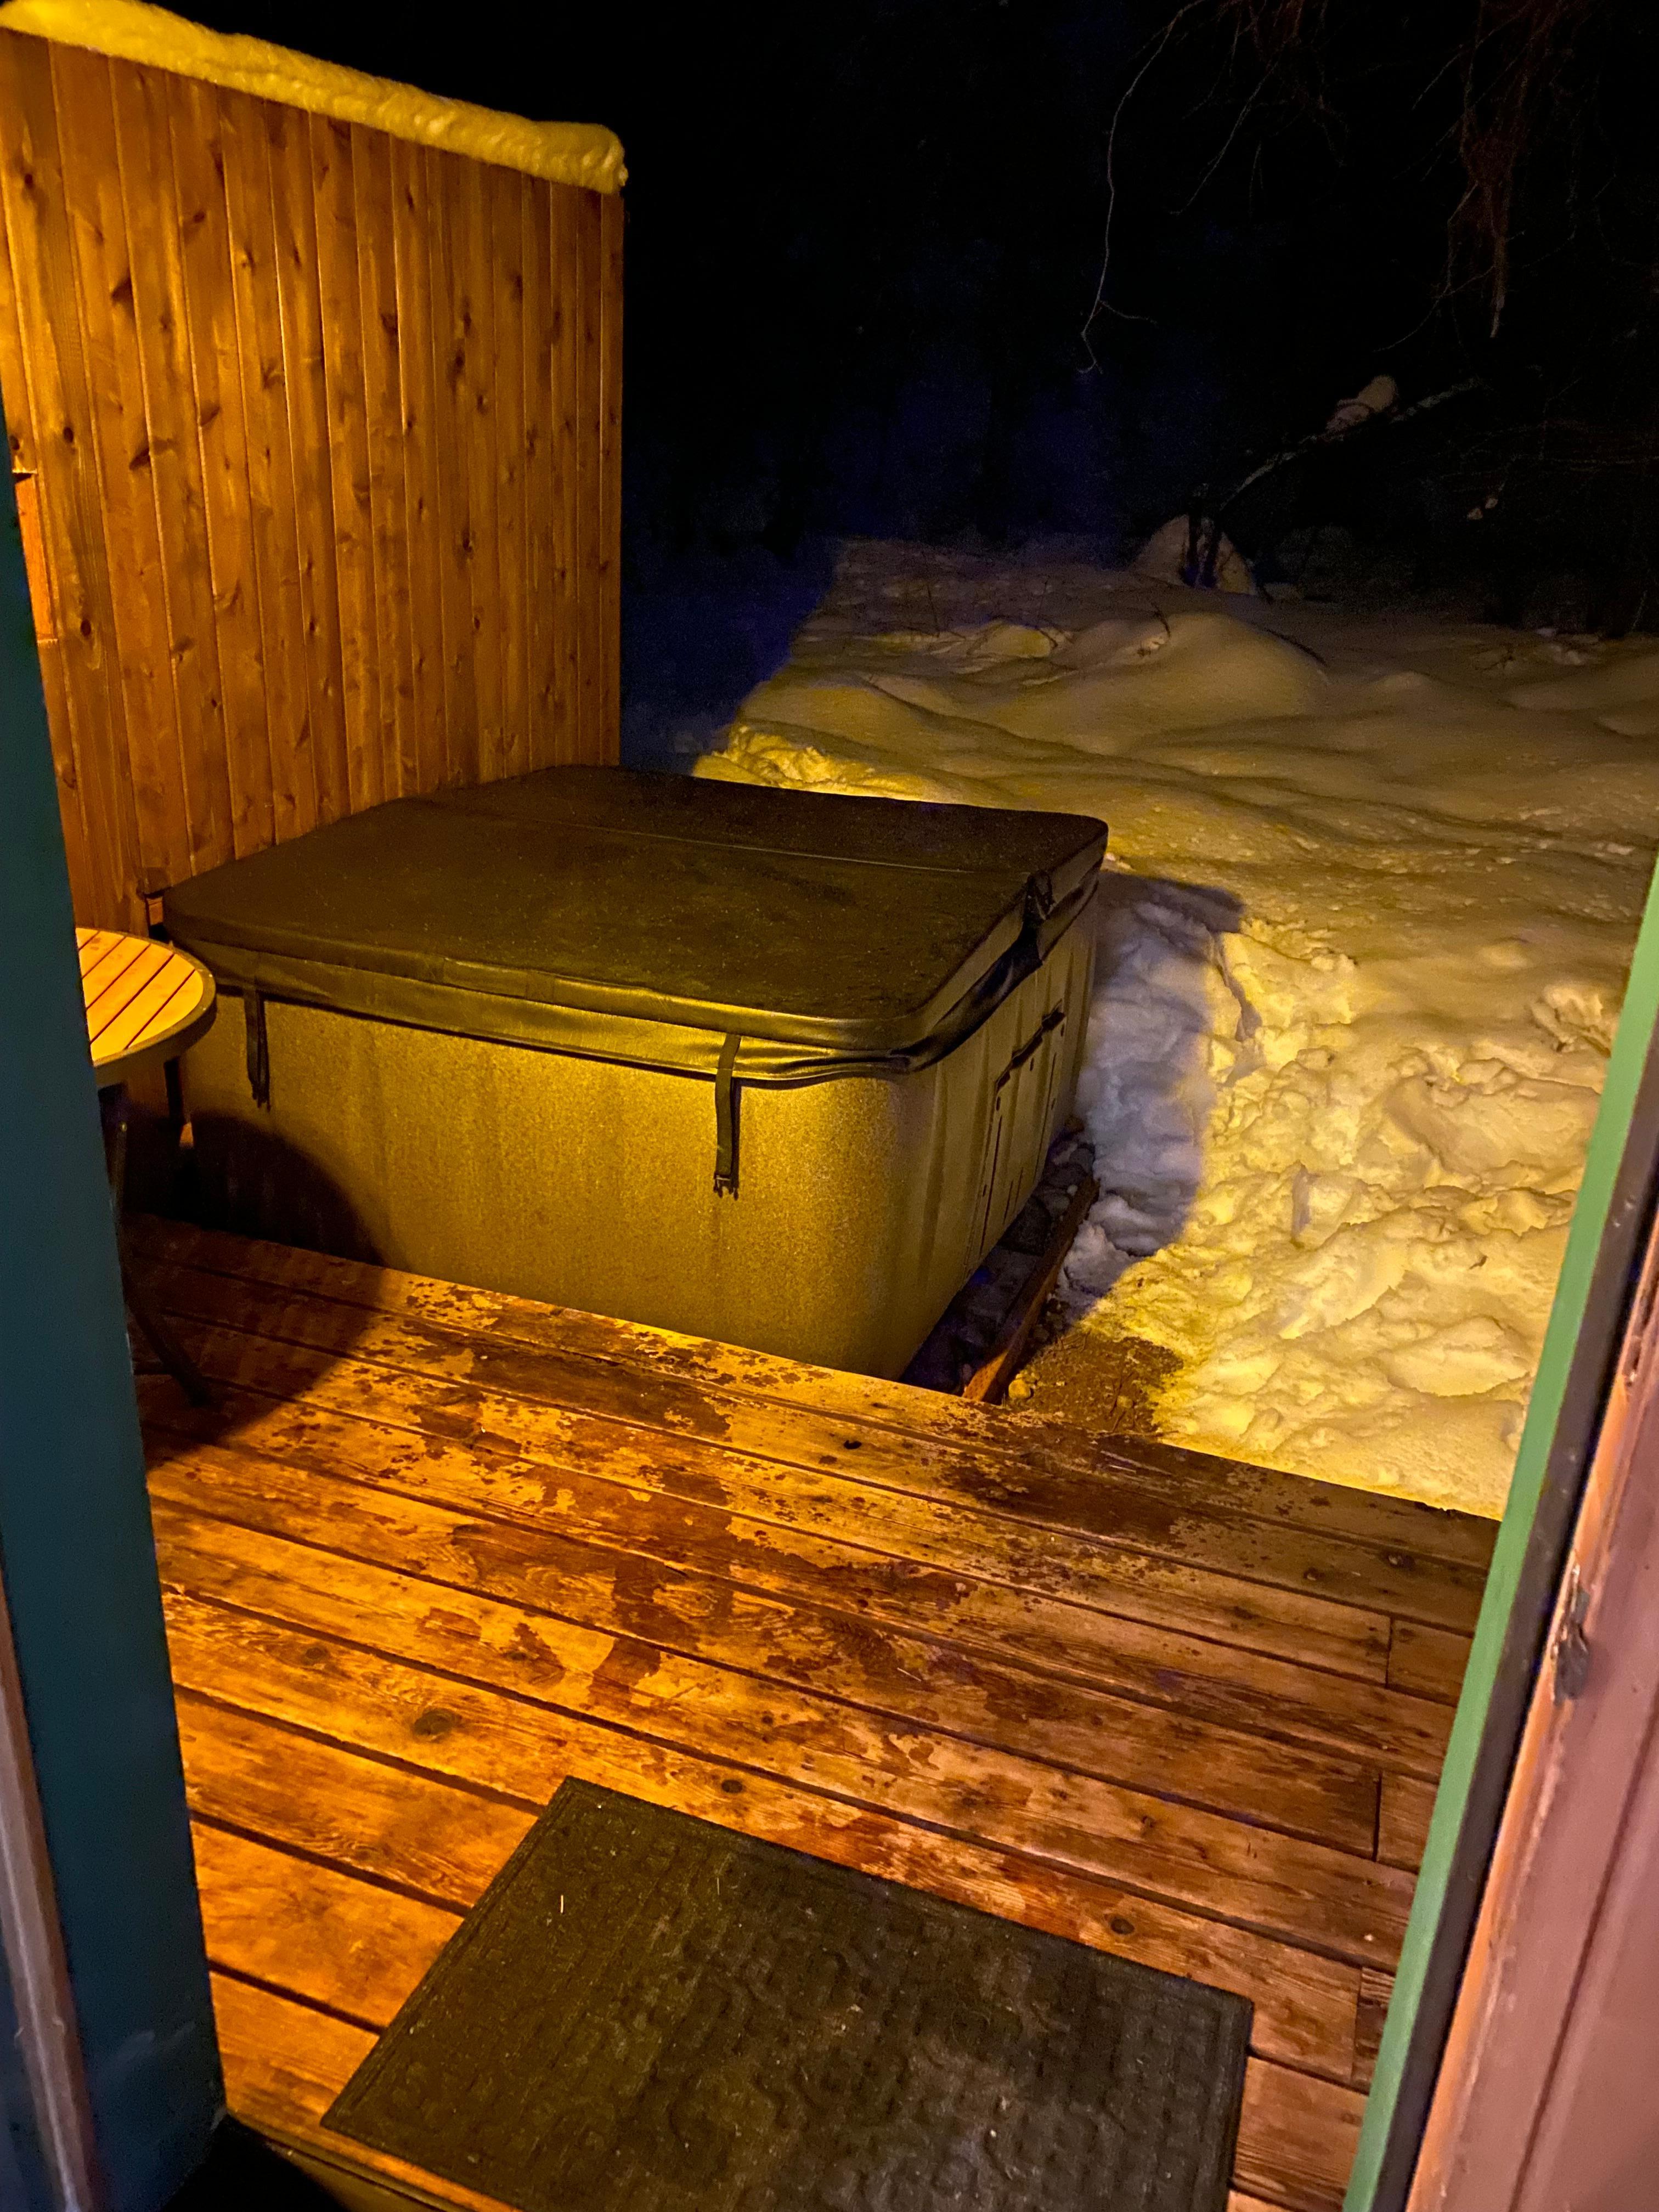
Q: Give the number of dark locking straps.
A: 2